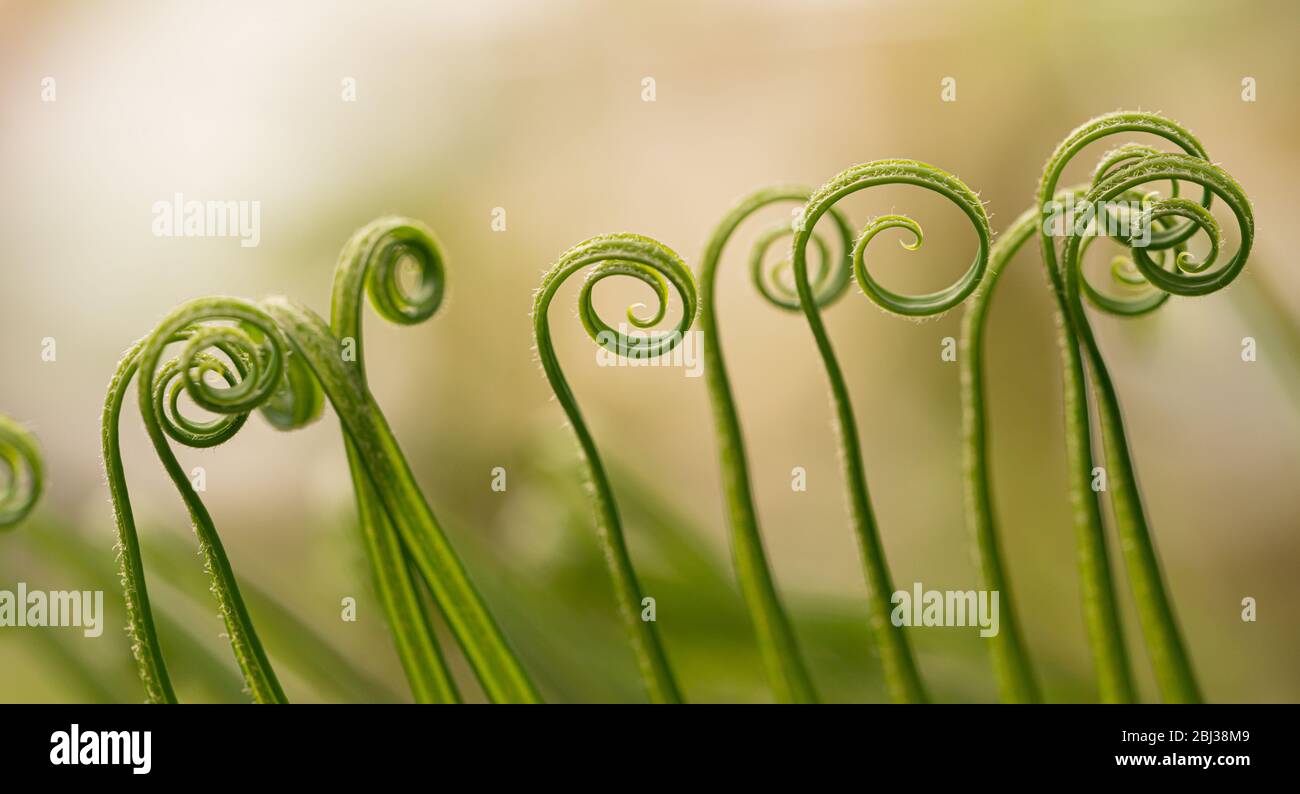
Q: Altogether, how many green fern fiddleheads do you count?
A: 11